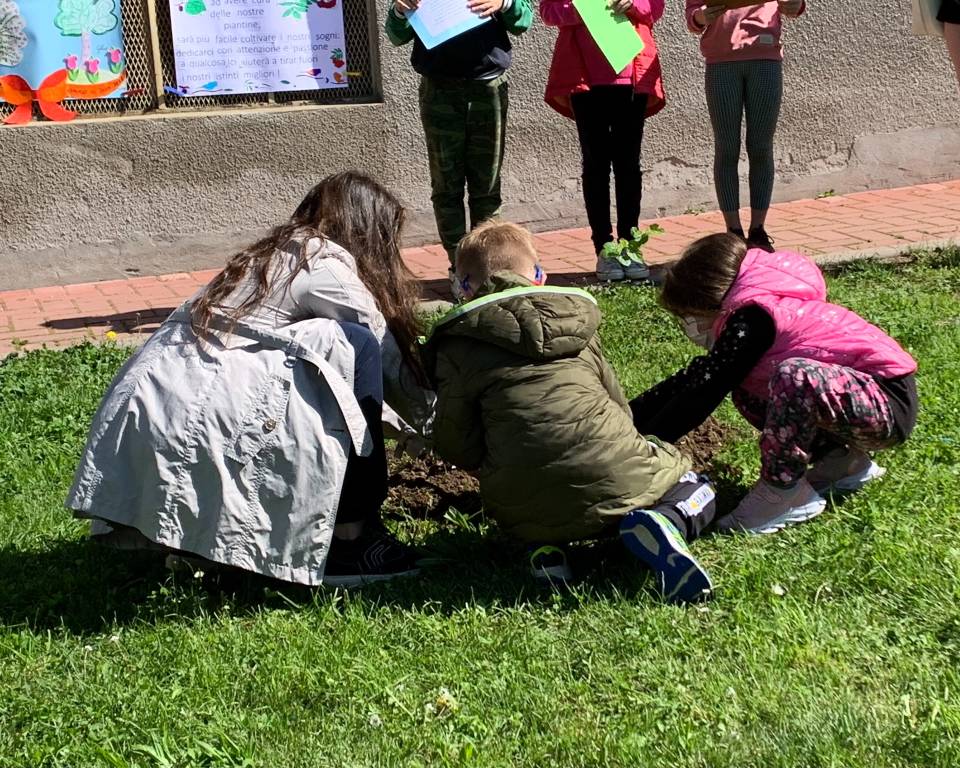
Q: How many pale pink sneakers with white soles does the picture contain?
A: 2